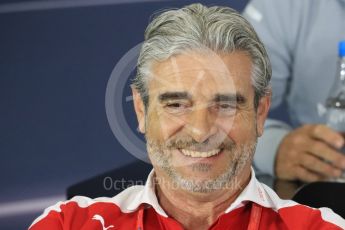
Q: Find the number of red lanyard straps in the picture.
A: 2